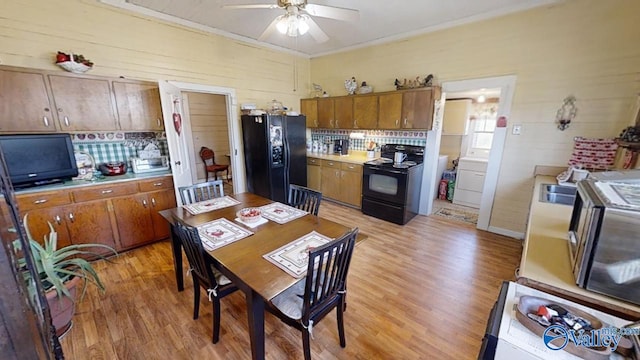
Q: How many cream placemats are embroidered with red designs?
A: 4